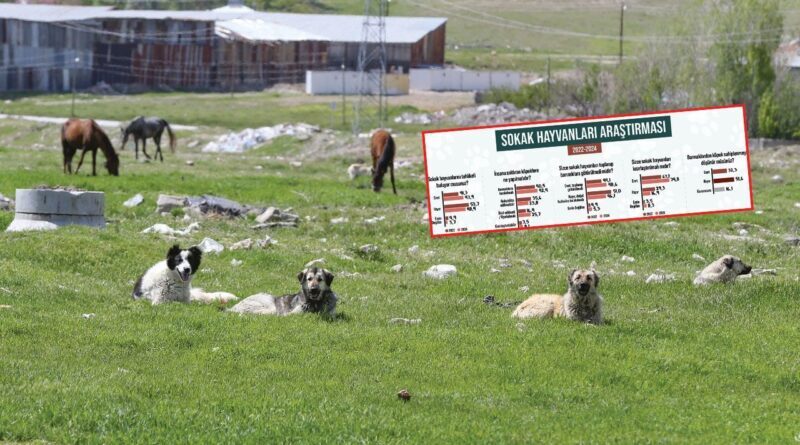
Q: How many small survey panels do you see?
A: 5